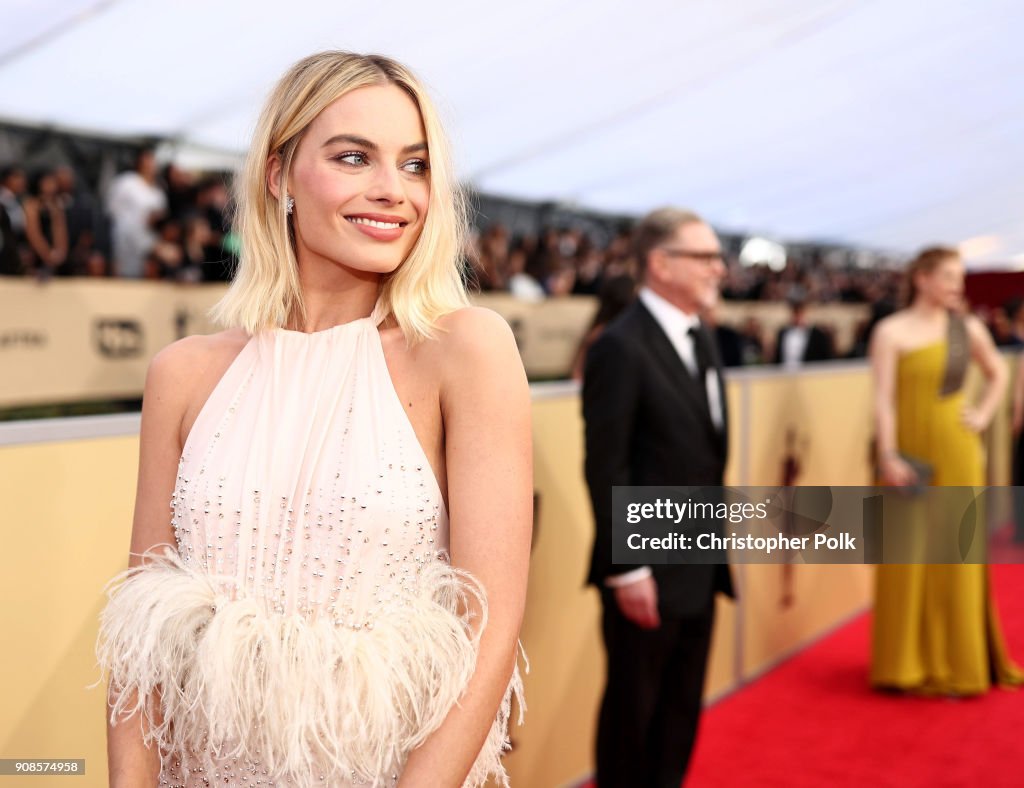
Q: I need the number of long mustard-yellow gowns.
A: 1